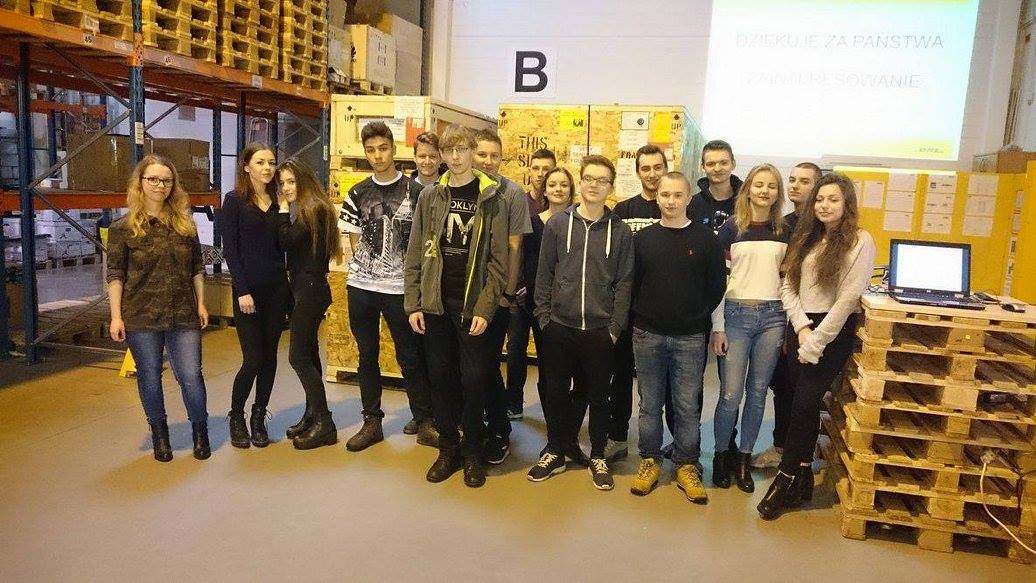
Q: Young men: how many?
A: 10